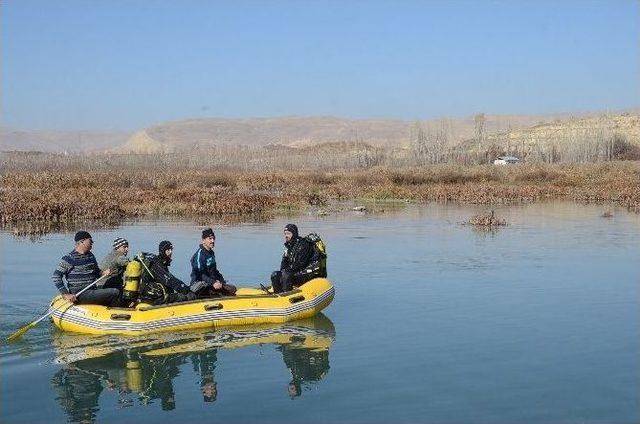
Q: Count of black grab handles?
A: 3